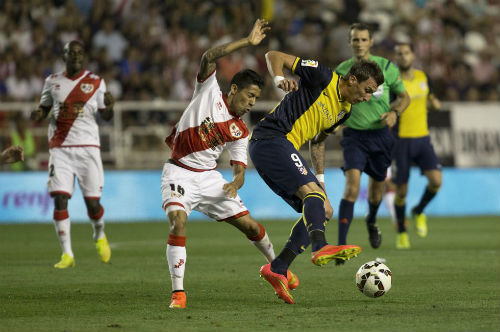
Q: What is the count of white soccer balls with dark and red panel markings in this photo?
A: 1